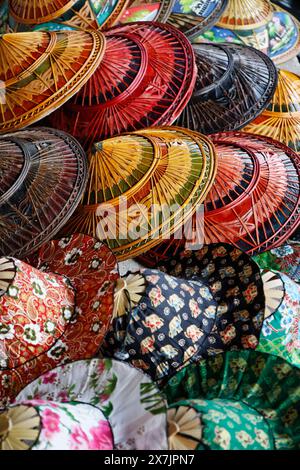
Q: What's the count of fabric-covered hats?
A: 5